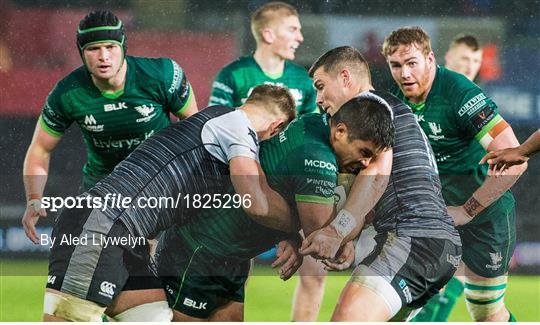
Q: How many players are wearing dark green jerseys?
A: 4